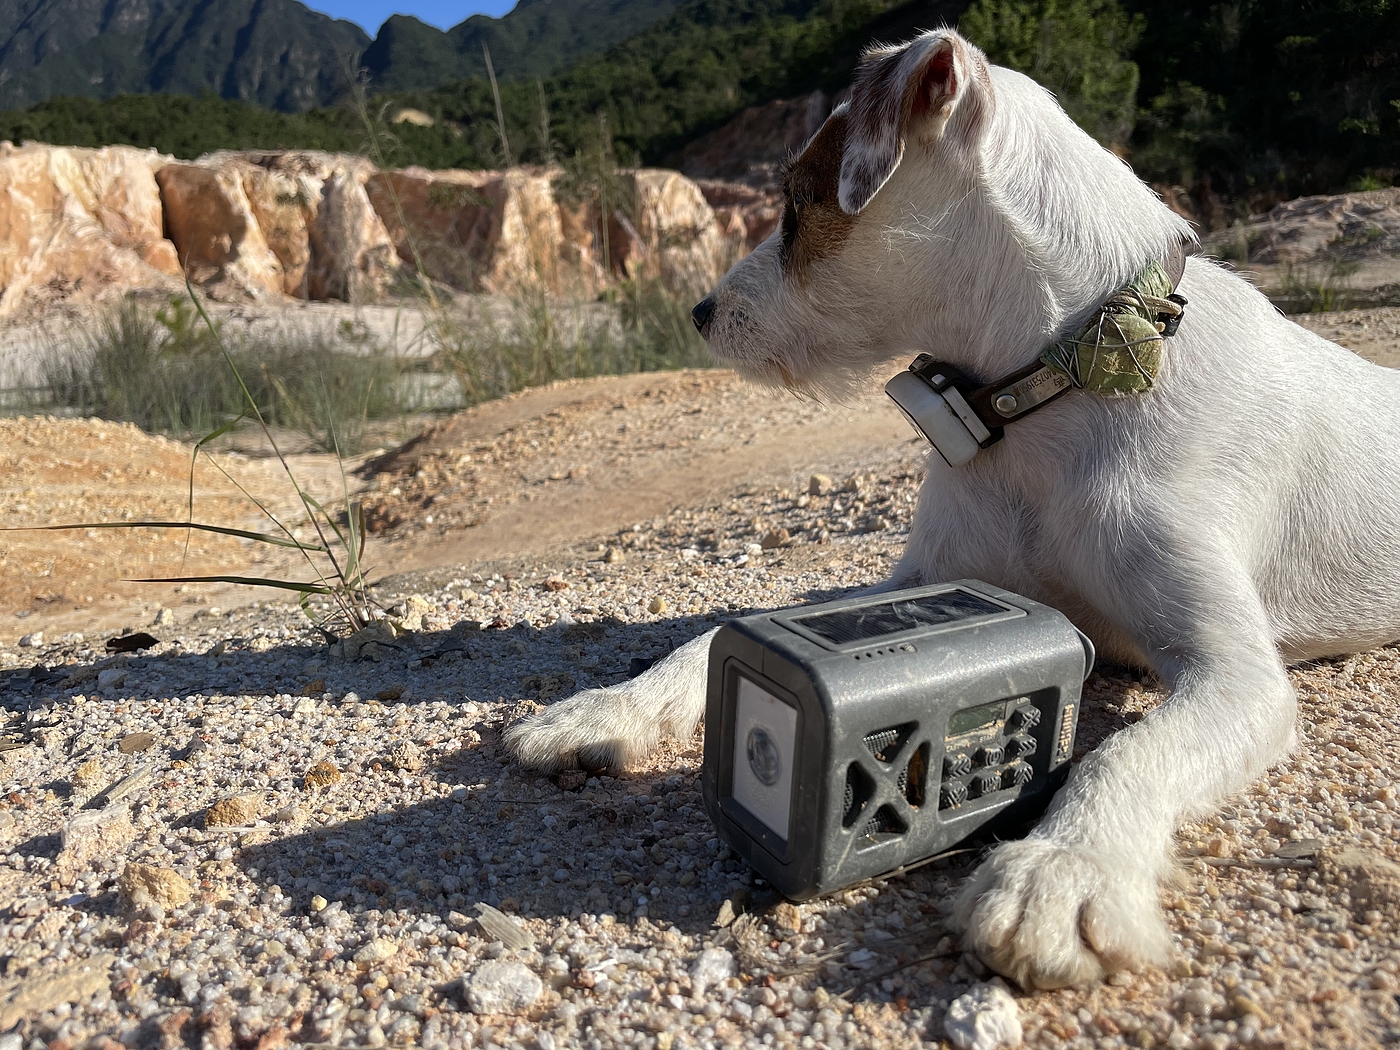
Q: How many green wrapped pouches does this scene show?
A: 1